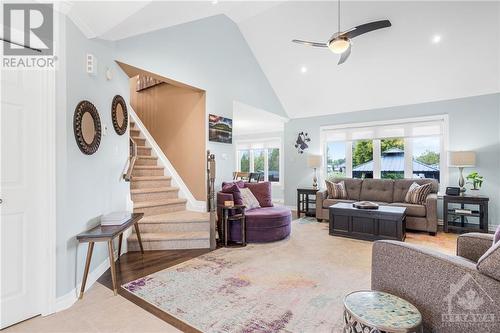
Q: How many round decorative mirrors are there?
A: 2